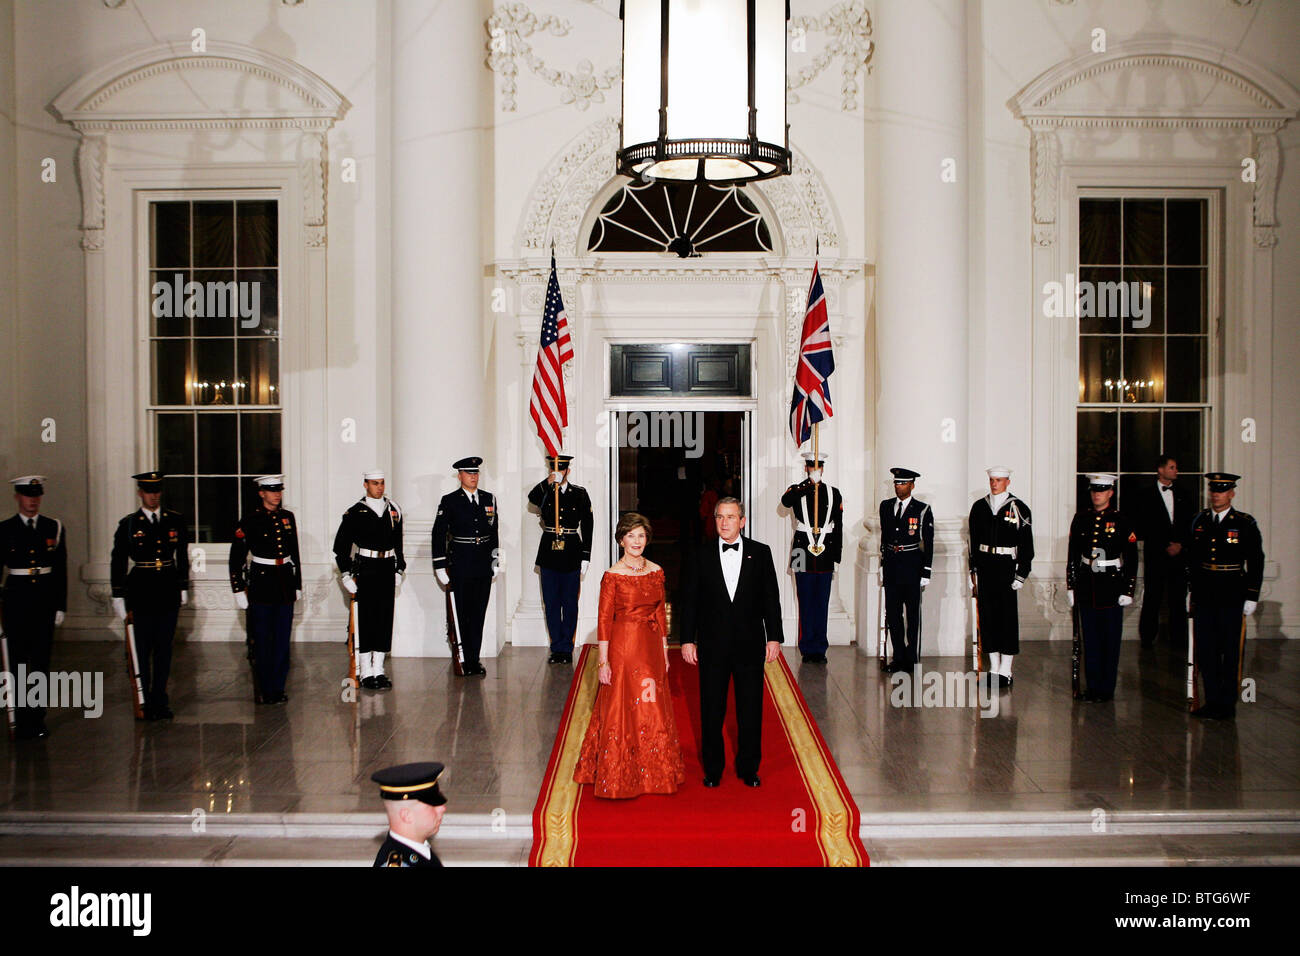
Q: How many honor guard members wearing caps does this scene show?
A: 12